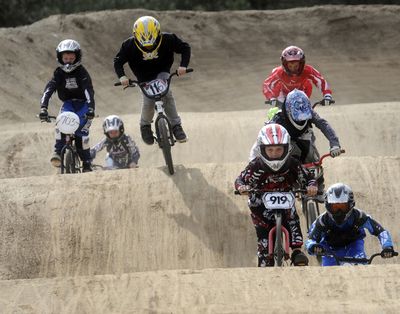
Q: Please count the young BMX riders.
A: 7